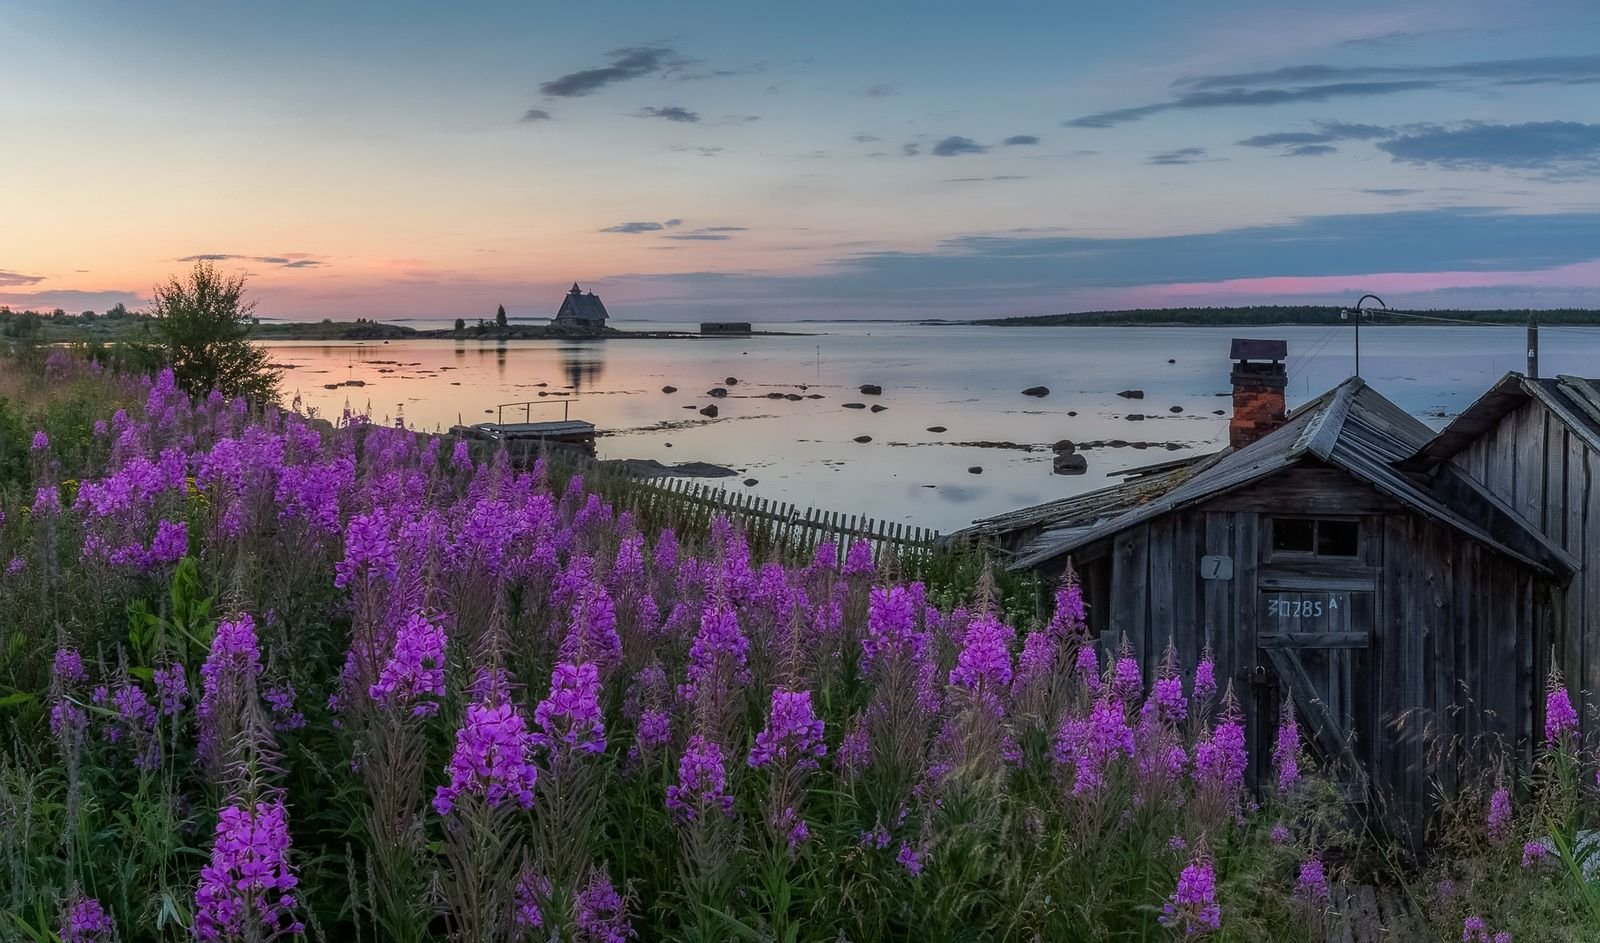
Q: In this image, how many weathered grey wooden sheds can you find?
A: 2